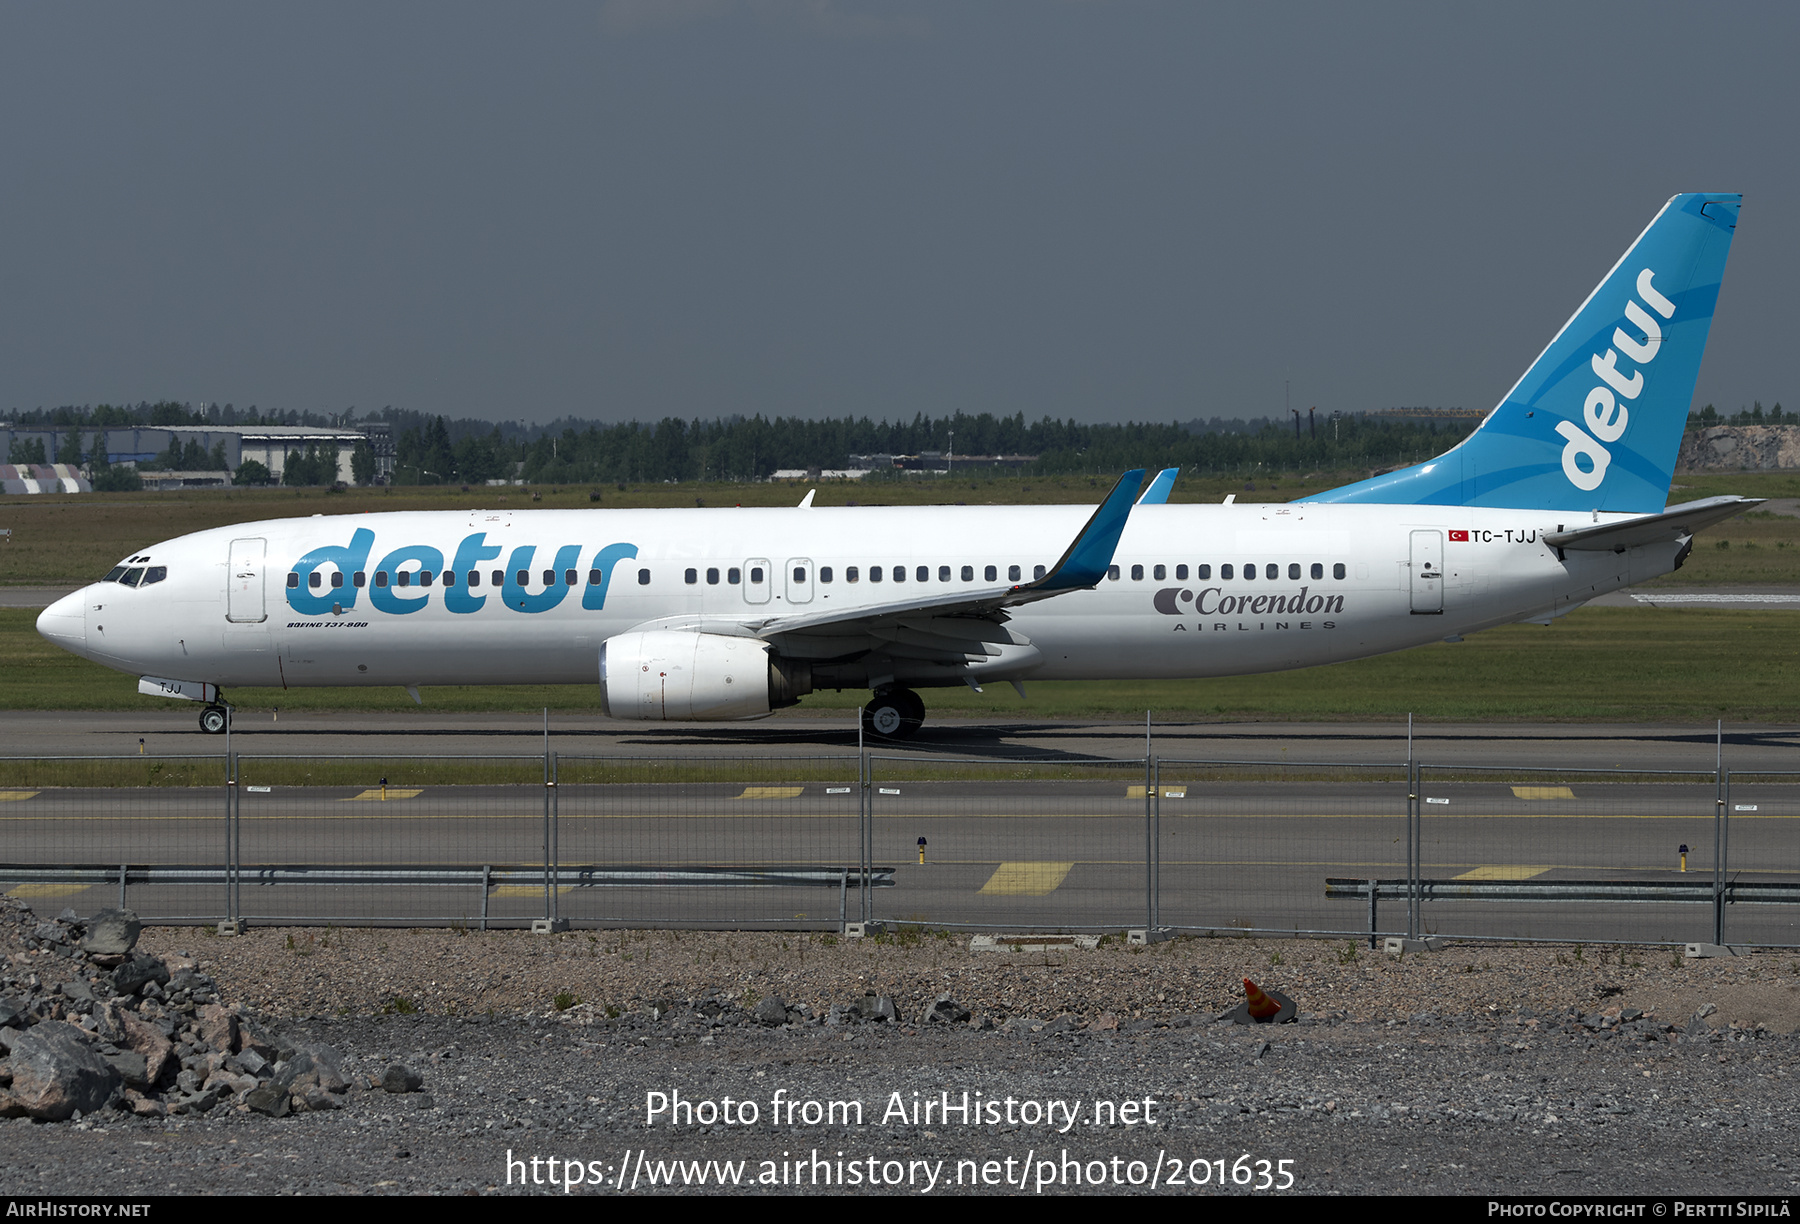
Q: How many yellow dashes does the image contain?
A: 9